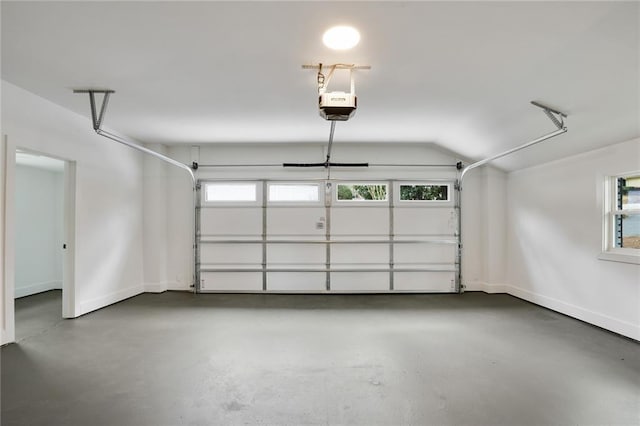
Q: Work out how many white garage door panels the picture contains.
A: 12